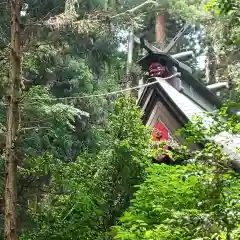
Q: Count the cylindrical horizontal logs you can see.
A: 2